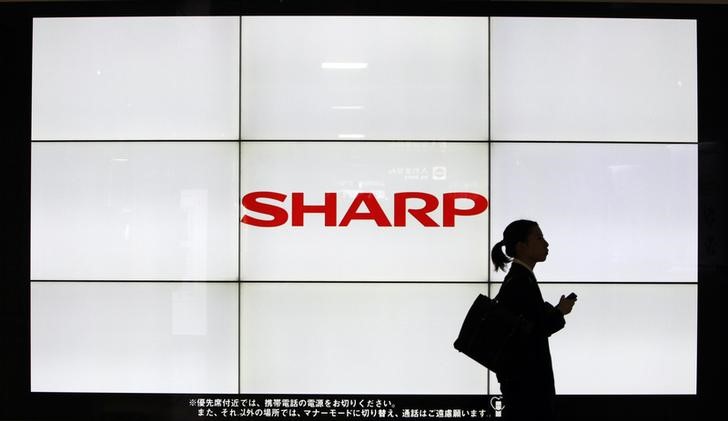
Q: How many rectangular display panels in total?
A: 9